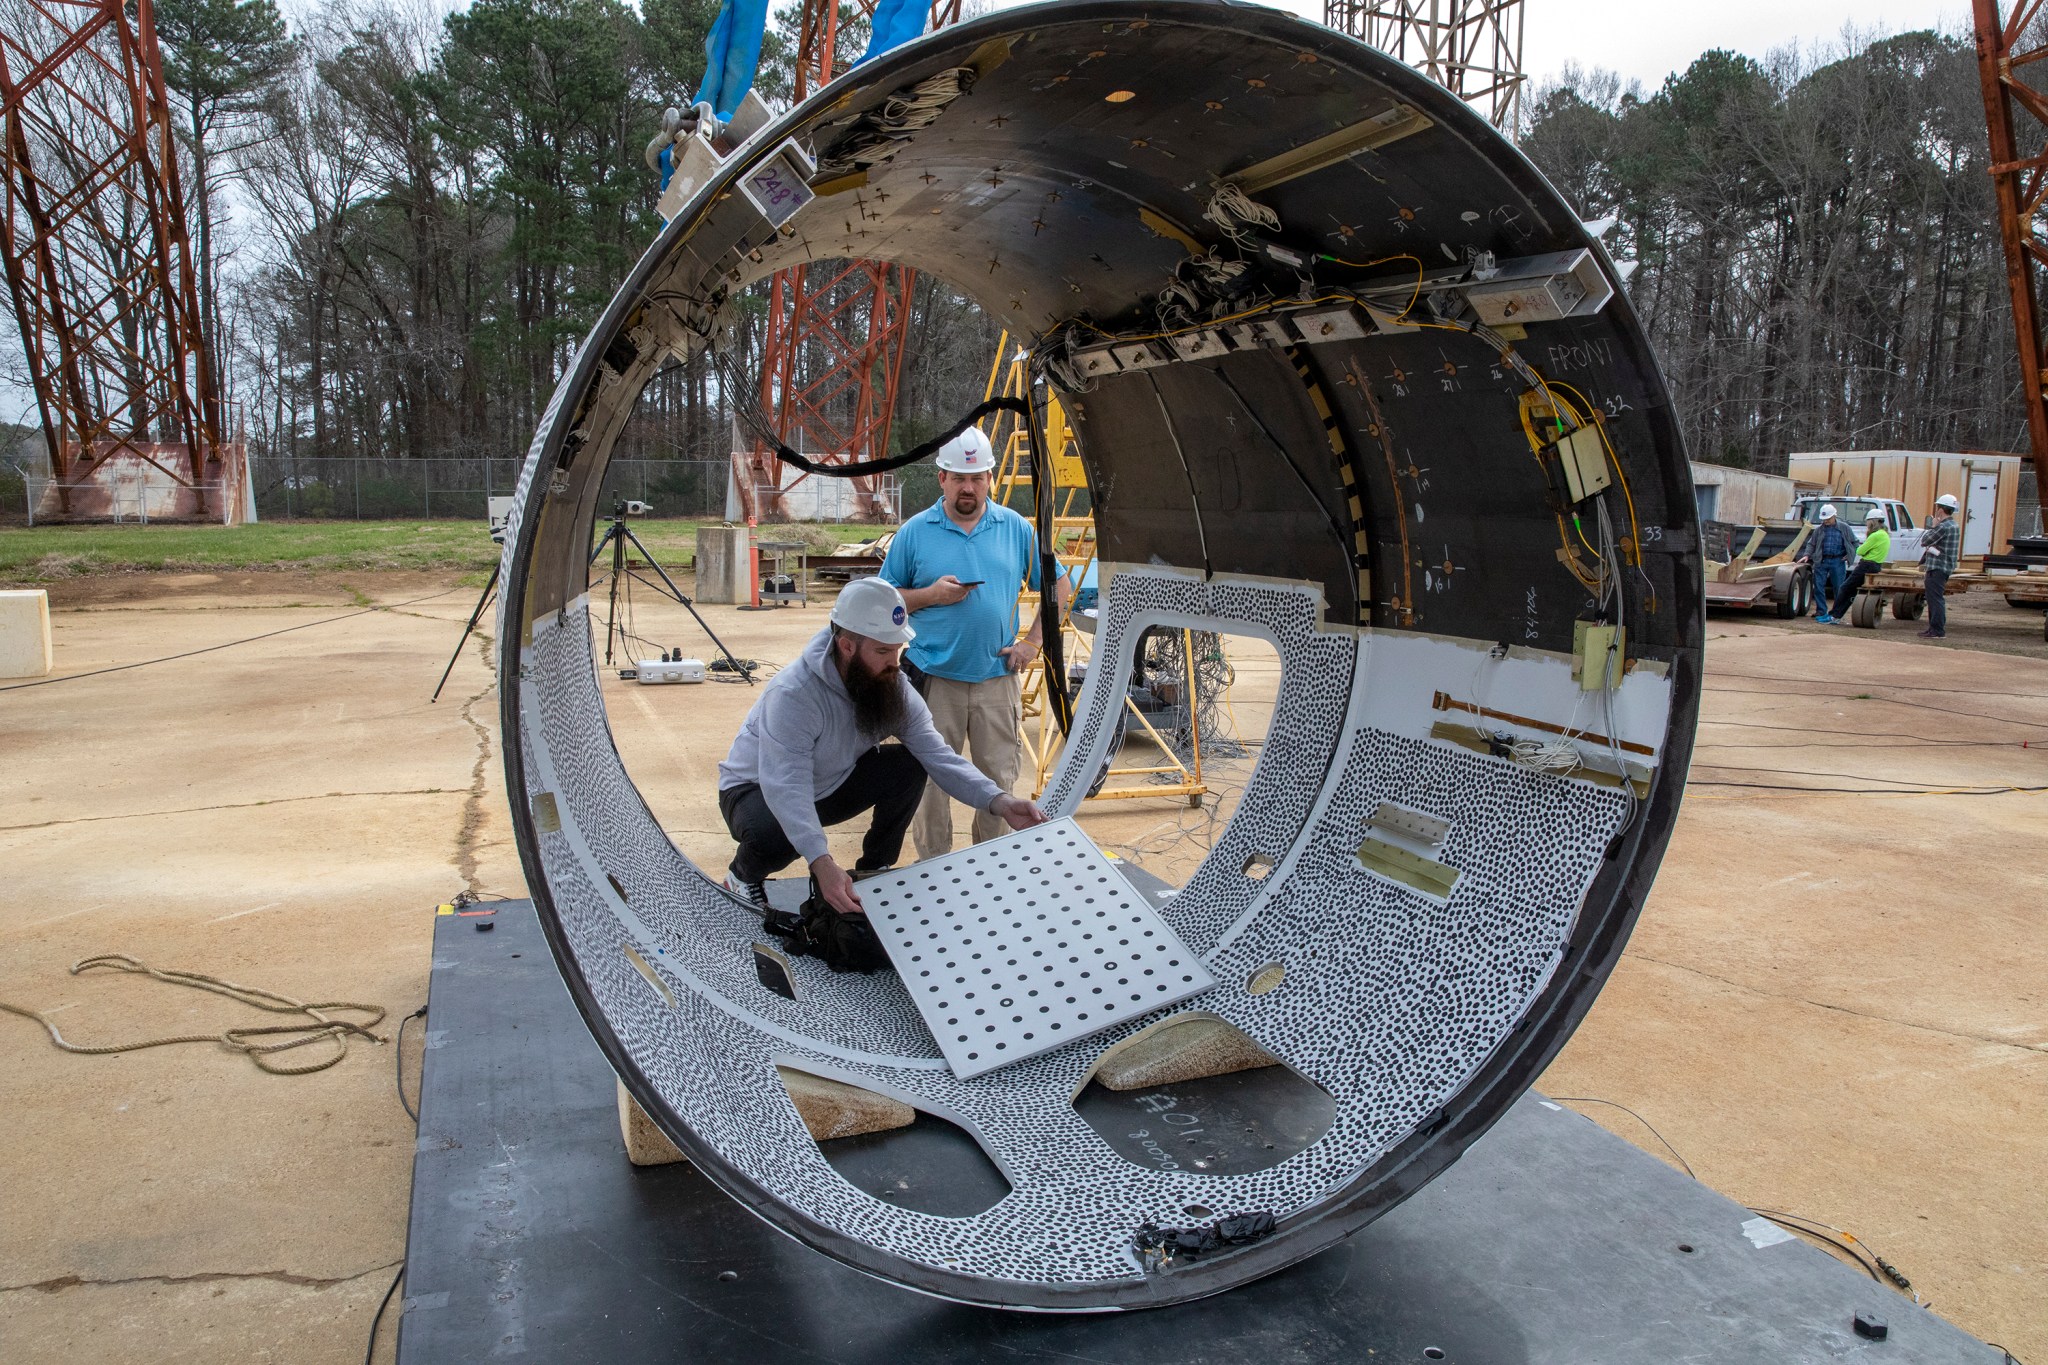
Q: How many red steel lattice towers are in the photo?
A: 3